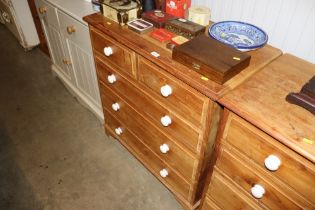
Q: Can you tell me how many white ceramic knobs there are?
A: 10